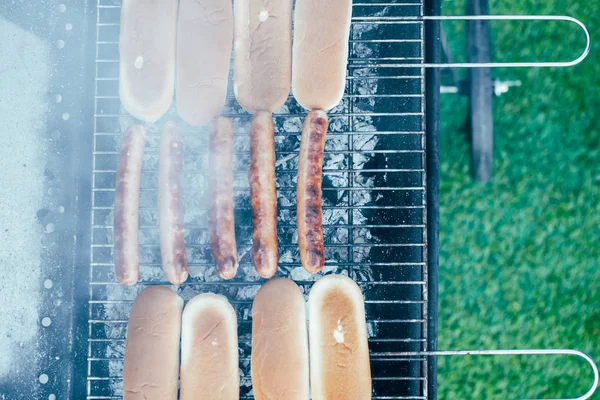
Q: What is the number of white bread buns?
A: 8